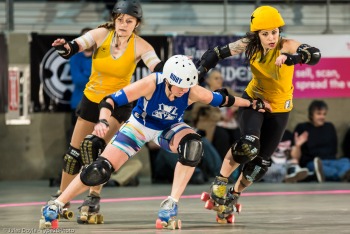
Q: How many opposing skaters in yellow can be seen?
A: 2